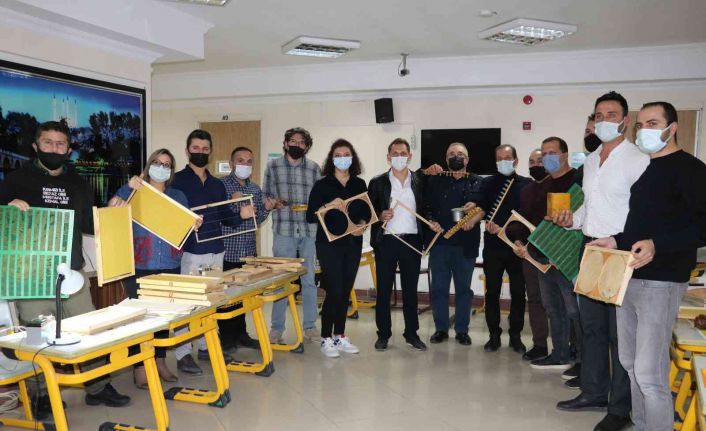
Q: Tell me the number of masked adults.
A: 14